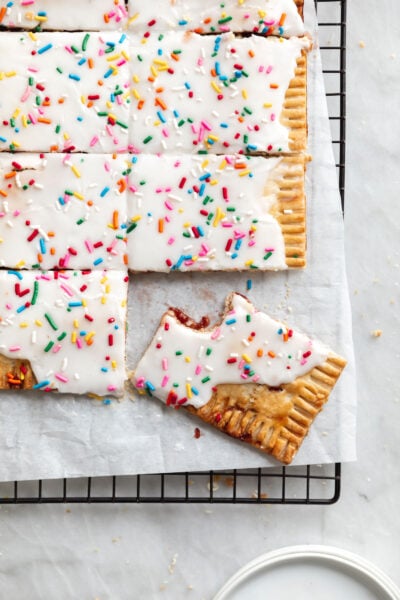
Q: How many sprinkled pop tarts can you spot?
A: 8